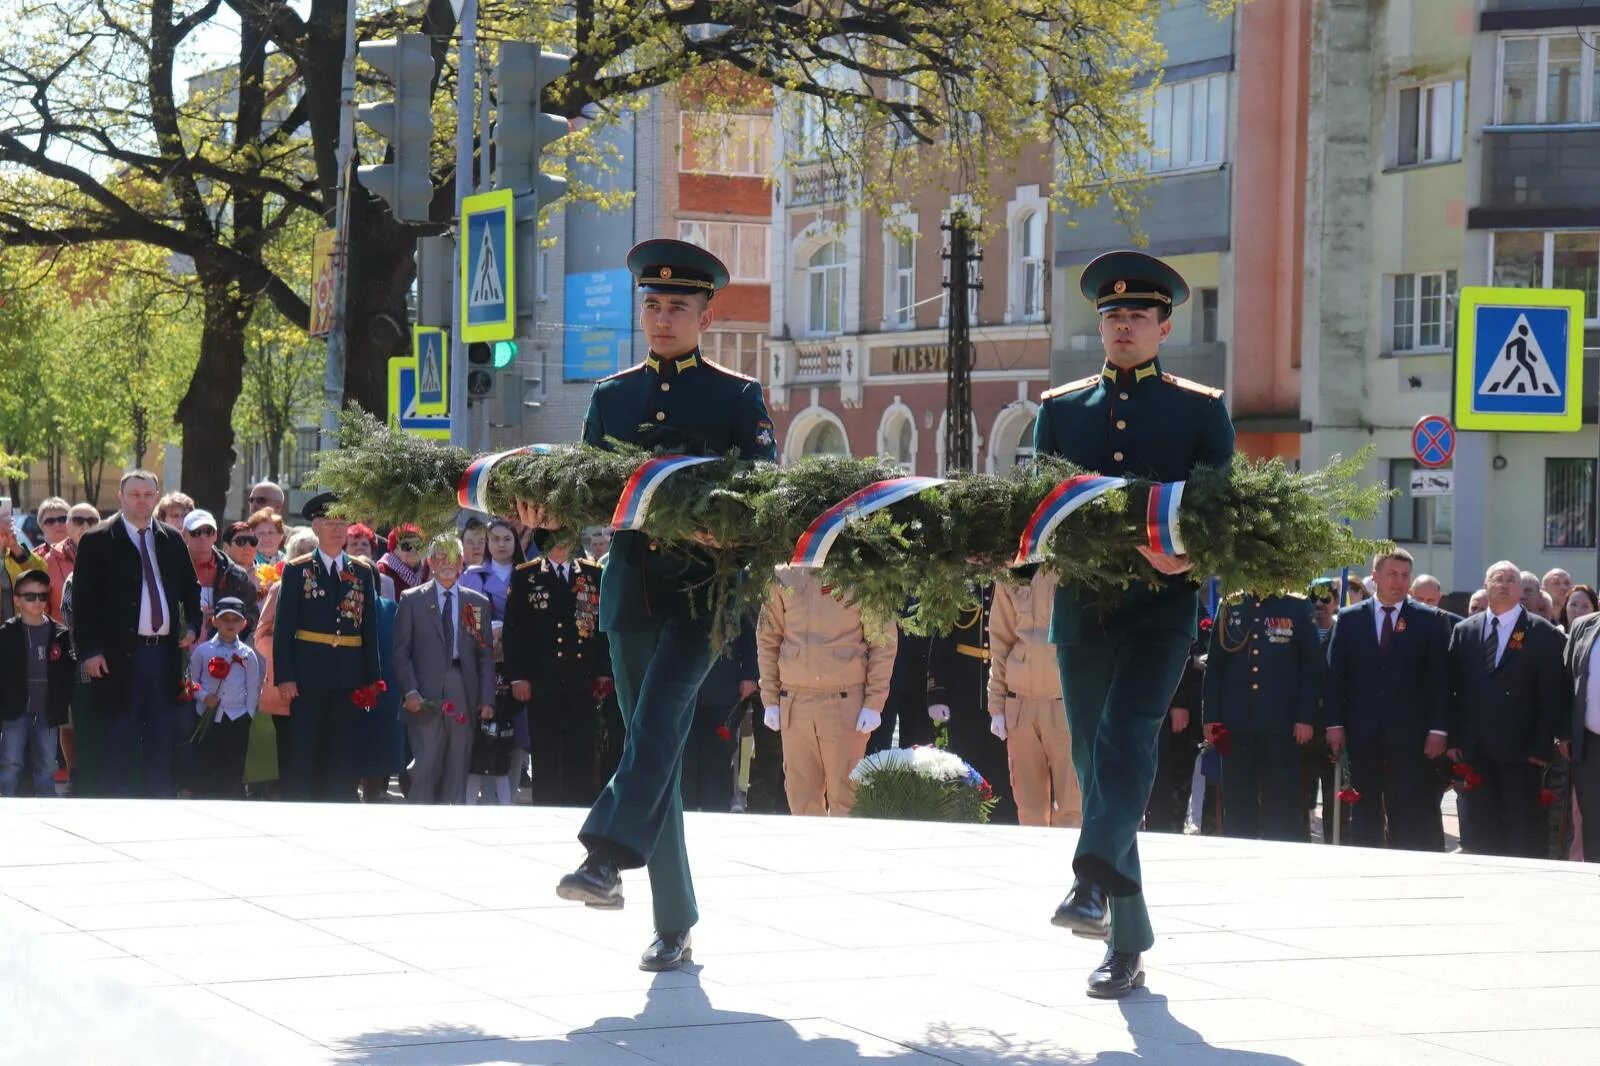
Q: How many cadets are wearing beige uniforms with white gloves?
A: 2